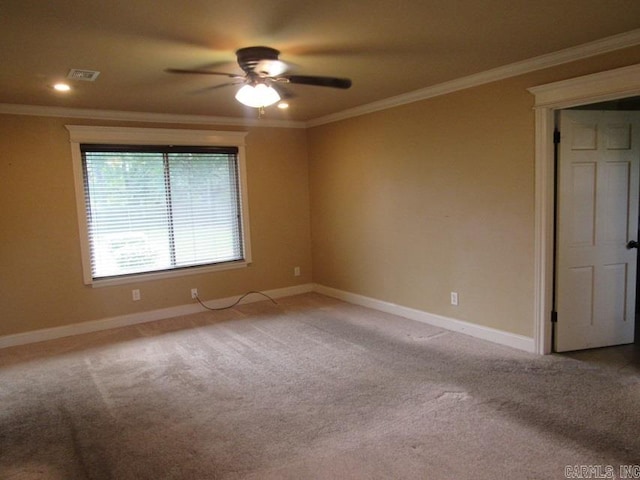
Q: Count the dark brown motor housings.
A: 1